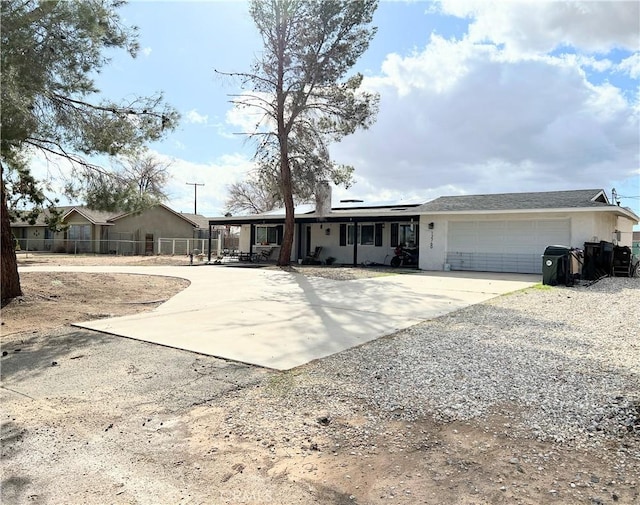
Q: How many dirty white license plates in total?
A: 0